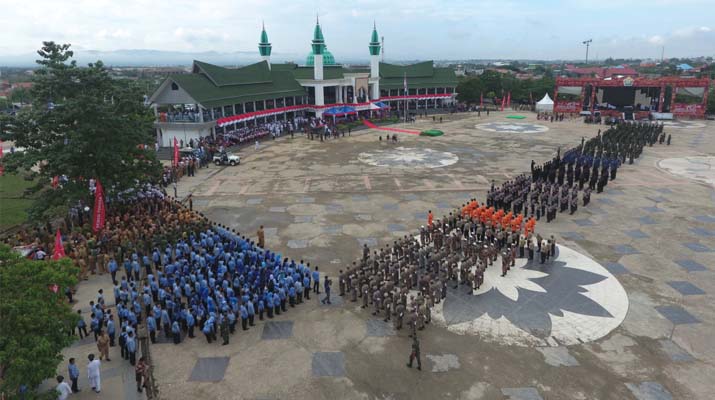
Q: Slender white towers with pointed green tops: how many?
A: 3